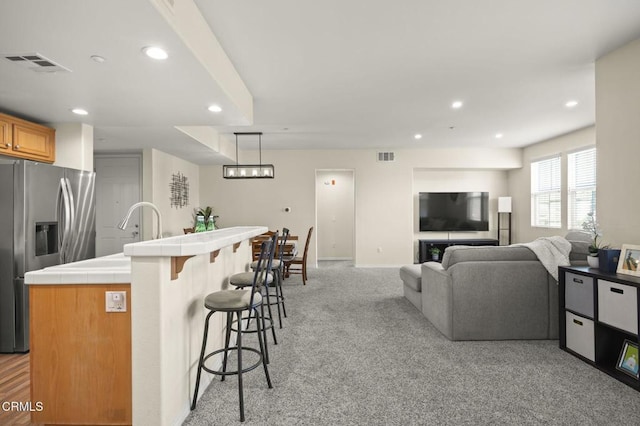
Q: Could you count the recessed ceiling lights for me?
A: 7